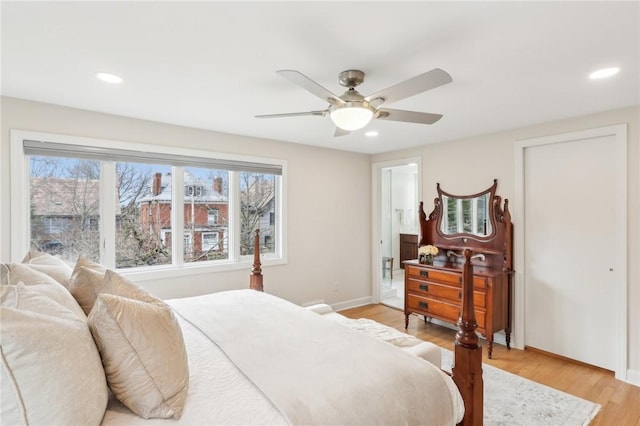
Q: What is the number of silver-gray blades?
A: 5